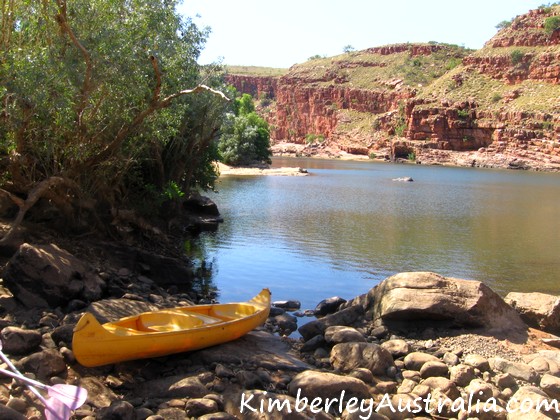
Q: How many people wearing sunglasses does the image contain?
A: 0